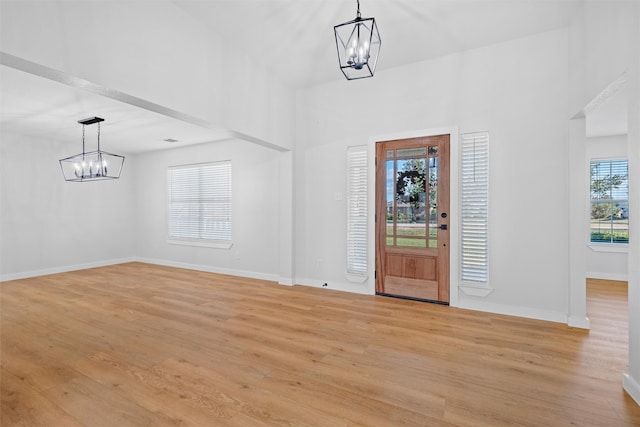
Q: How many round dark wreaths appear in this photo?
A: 1